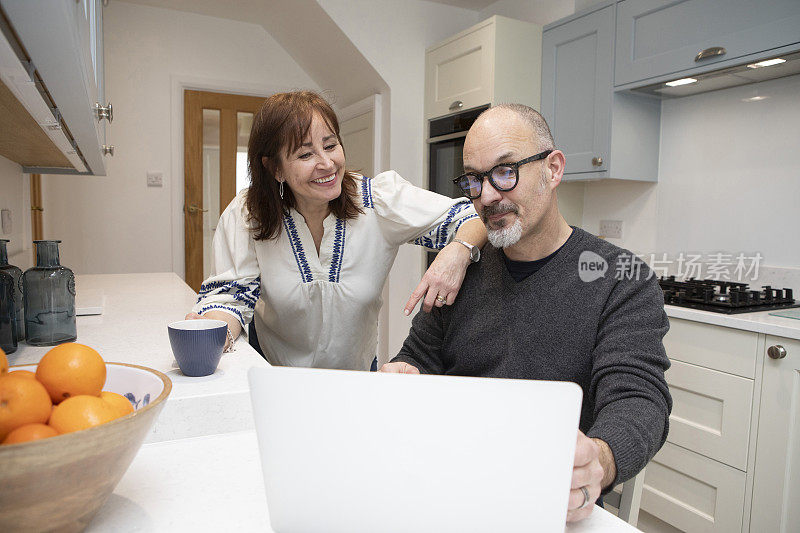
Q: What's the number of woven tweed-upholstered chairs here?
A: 0